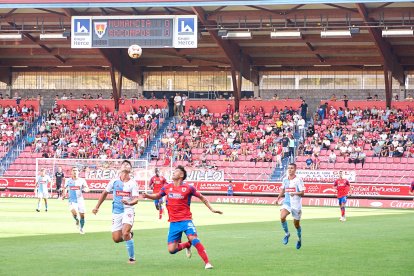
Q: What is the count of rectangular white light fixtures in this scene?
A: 6